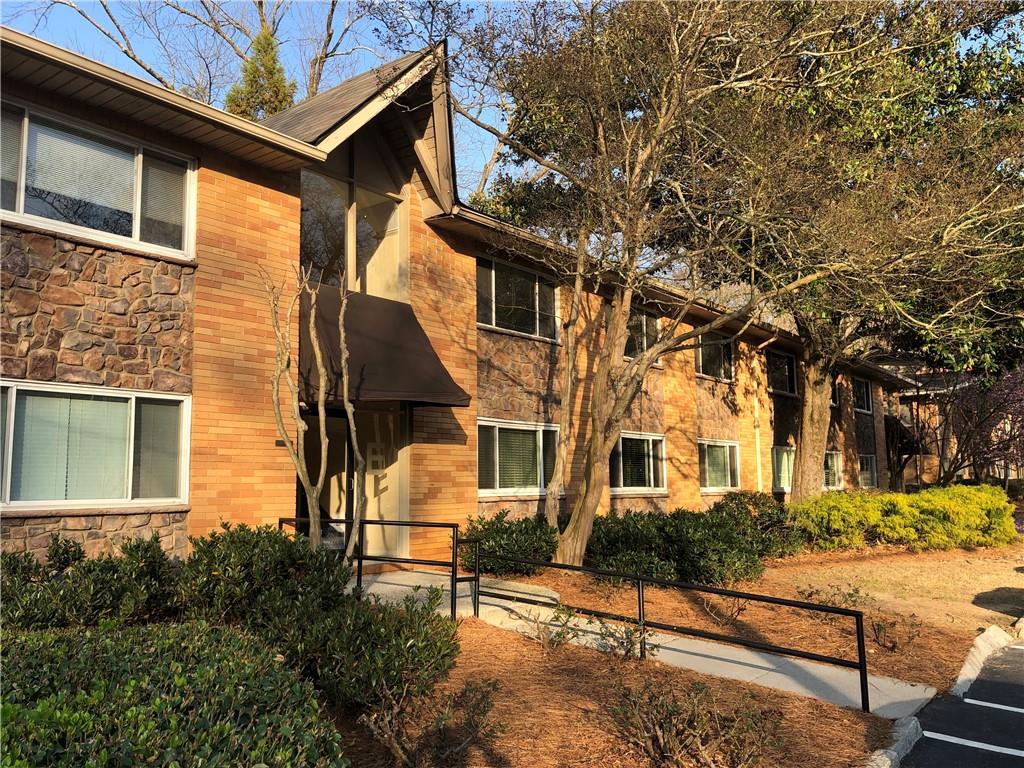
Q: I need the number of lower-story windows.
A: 7